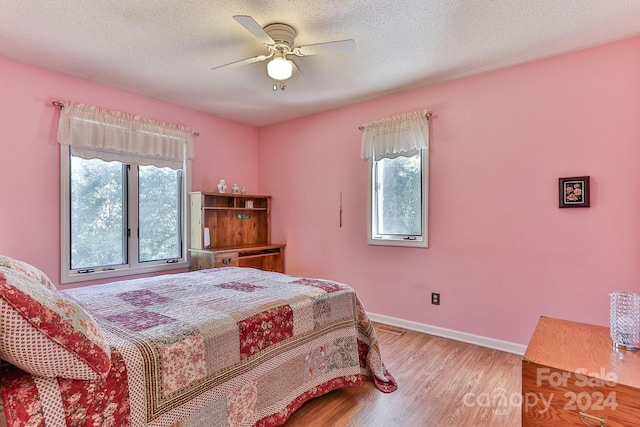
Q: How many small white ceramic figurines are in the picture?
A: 3